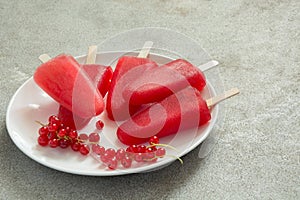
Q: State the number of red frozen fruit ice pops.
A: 5